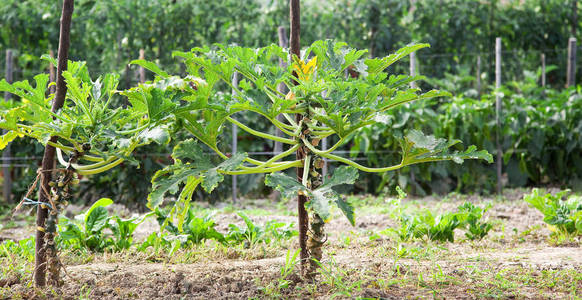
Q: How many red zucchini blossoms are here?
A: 0